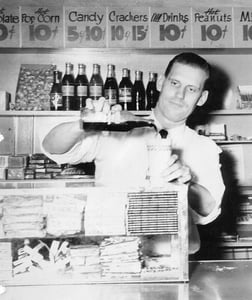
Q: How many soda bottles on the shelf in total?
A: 8